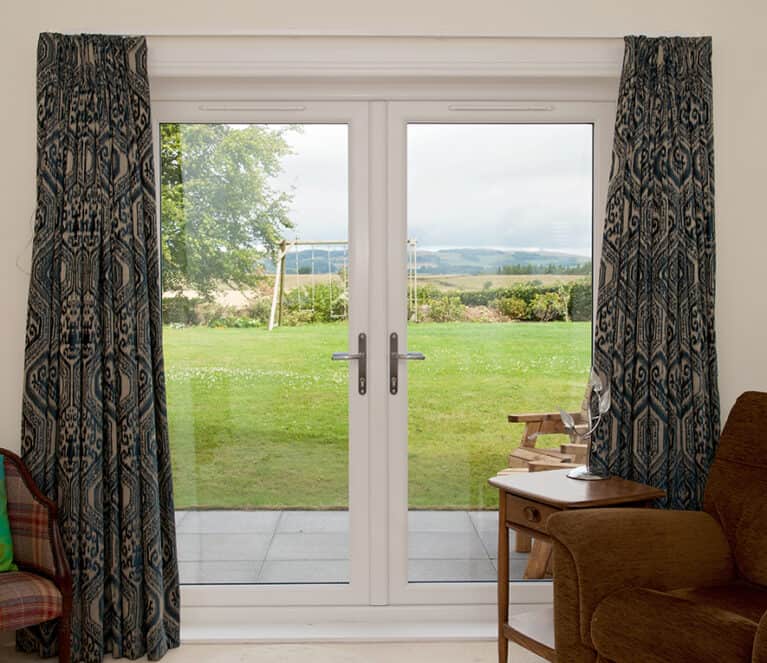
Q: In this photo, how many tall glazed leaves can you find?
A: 2